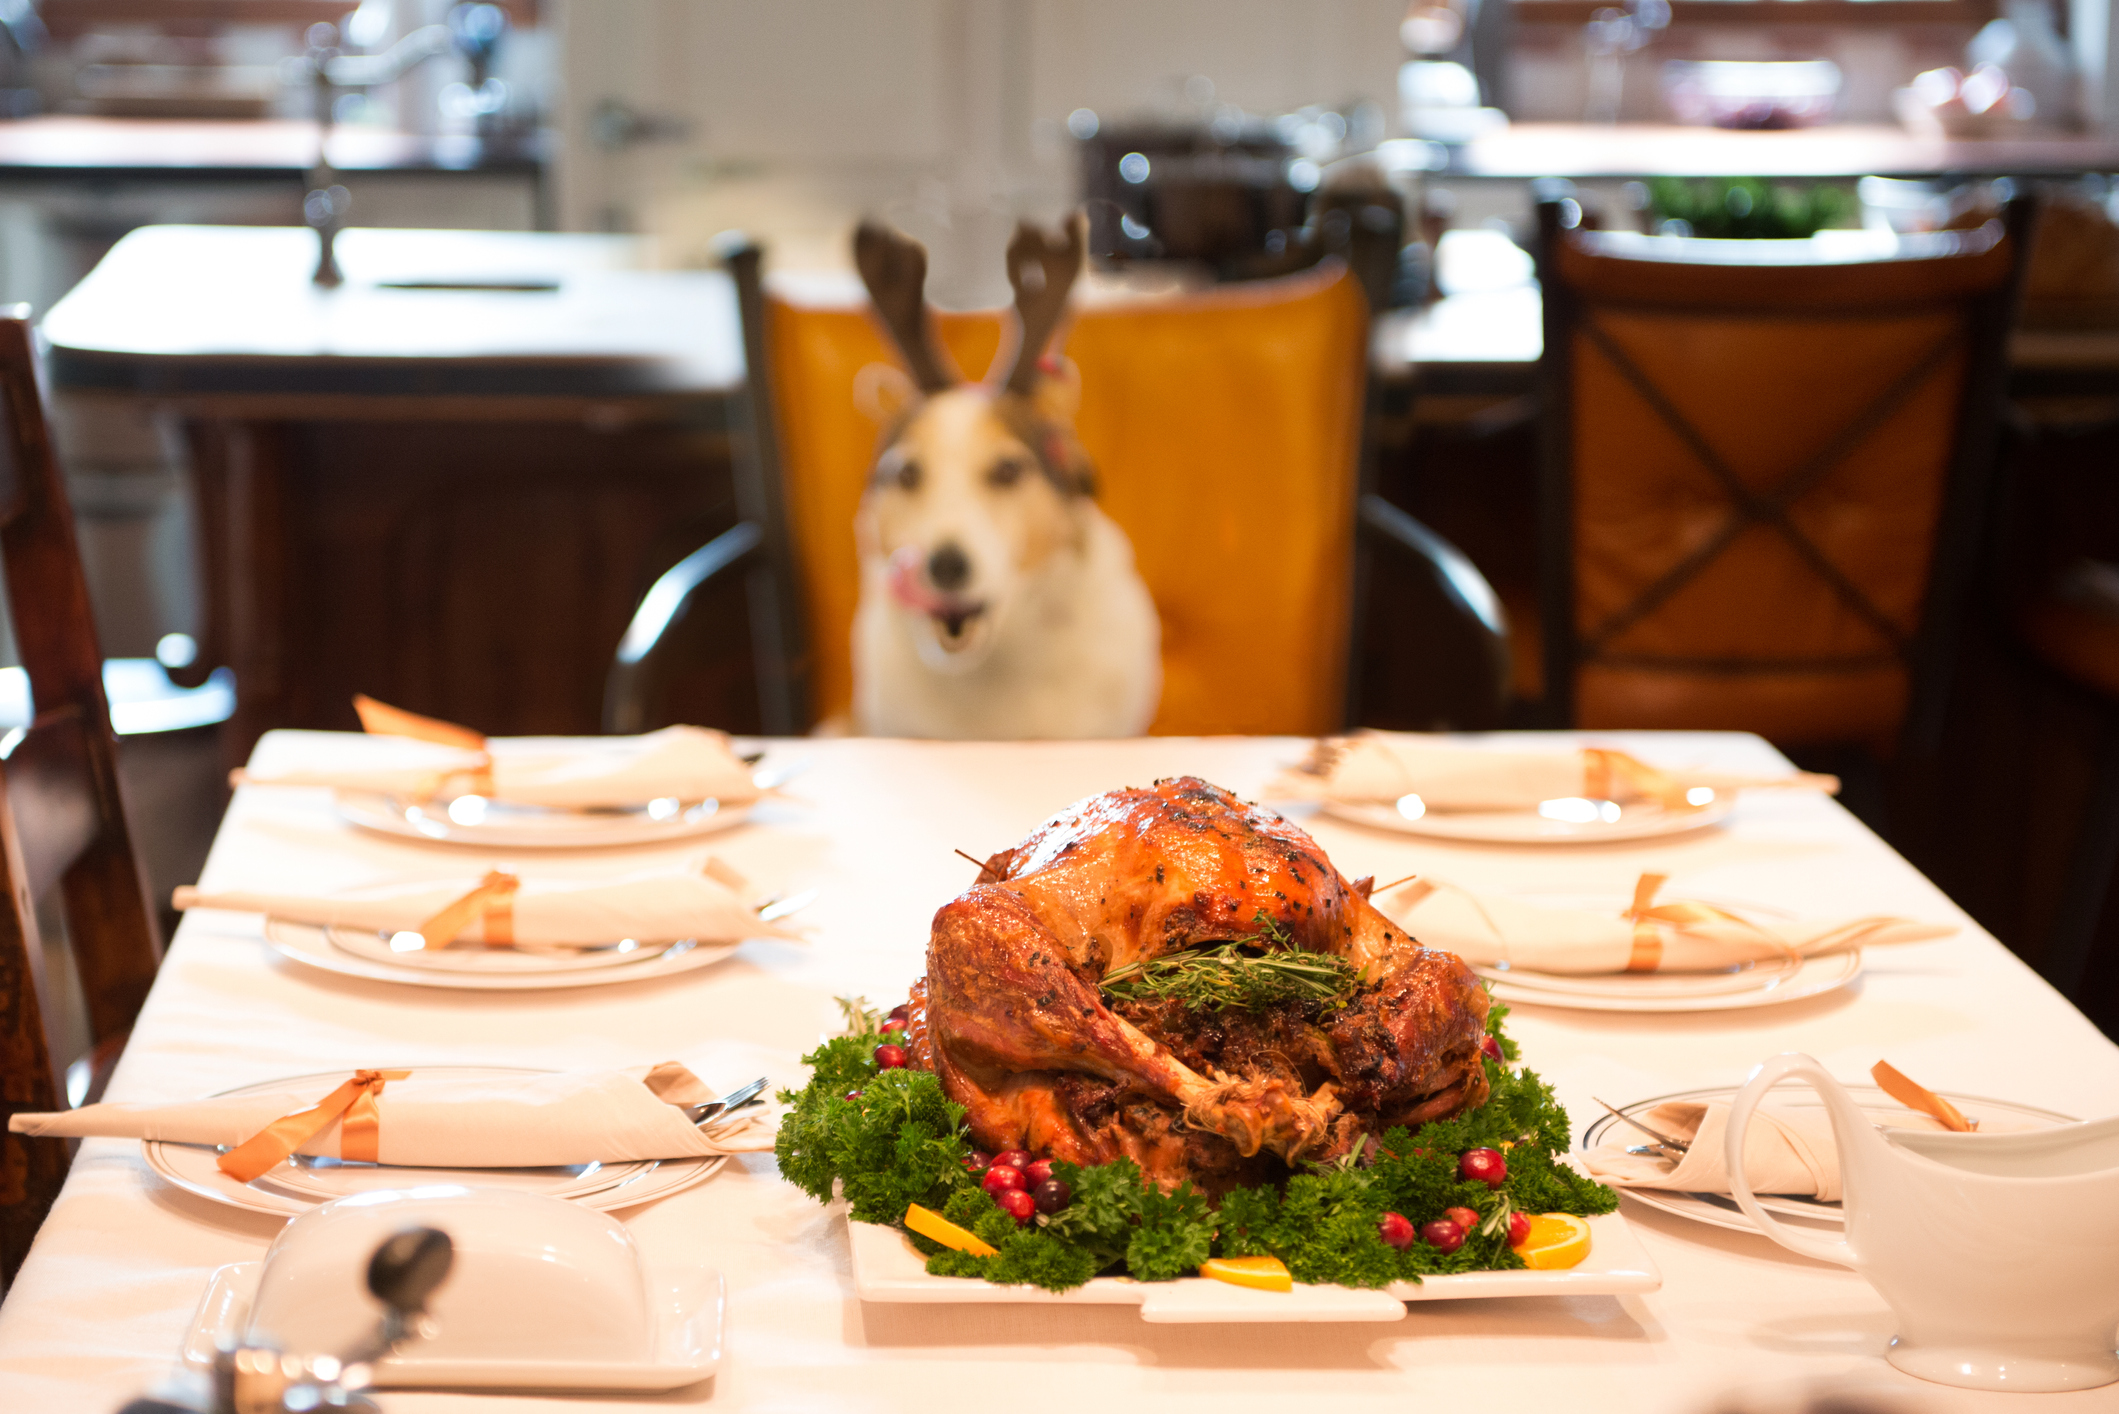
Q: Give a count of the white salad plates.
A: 6